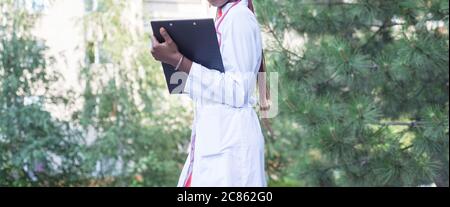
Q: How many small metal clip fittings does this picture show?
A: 2